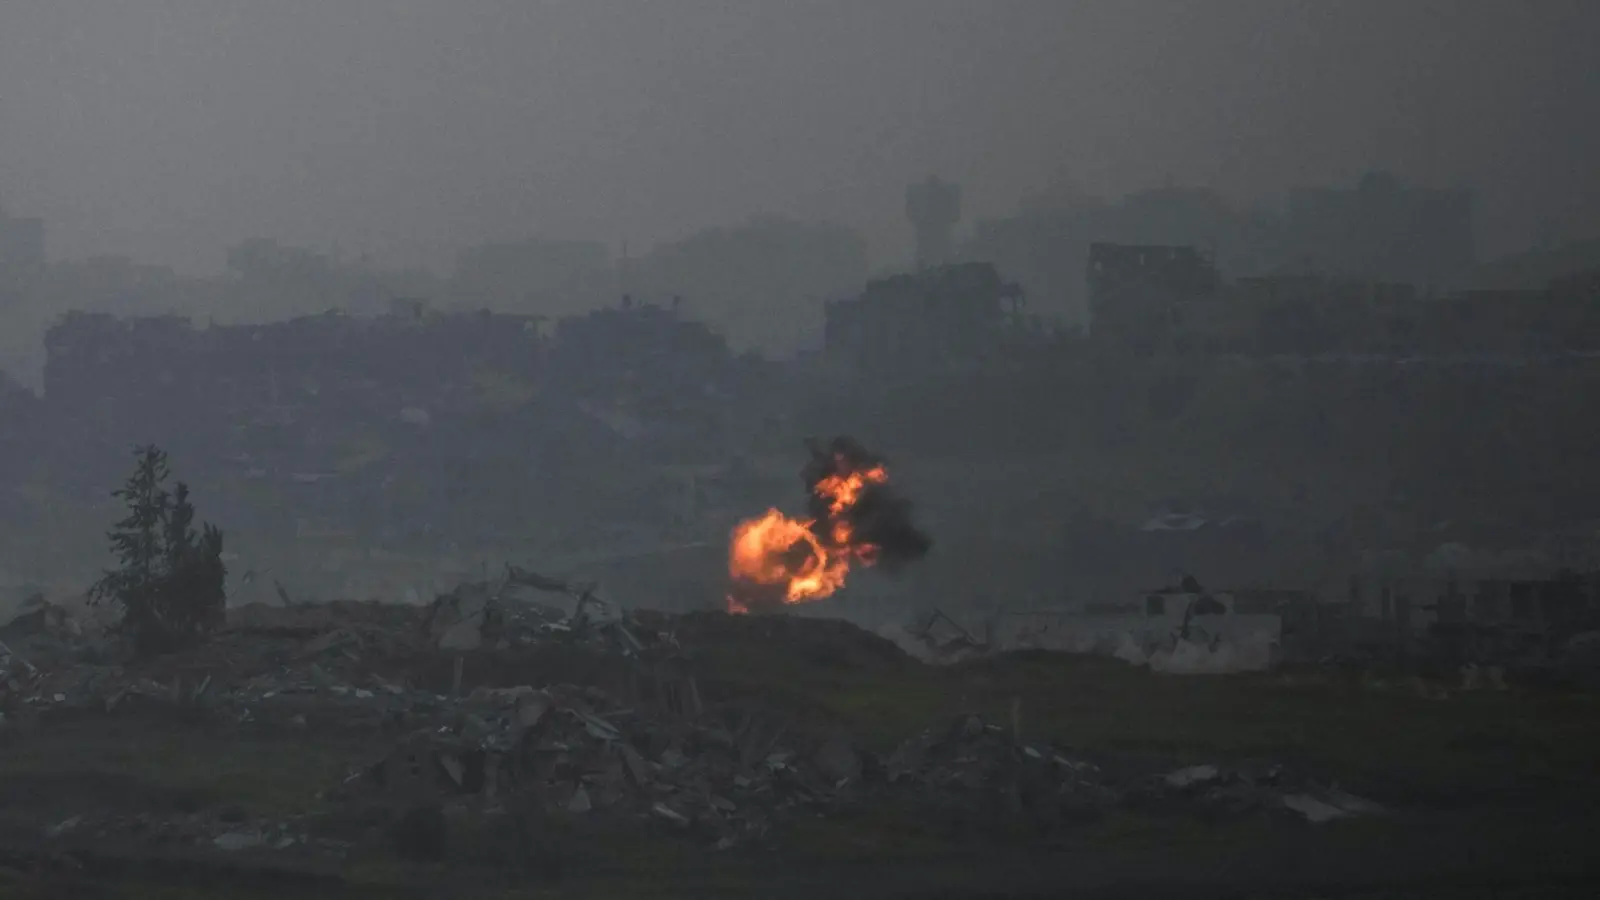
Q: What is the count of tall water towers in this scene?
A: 1